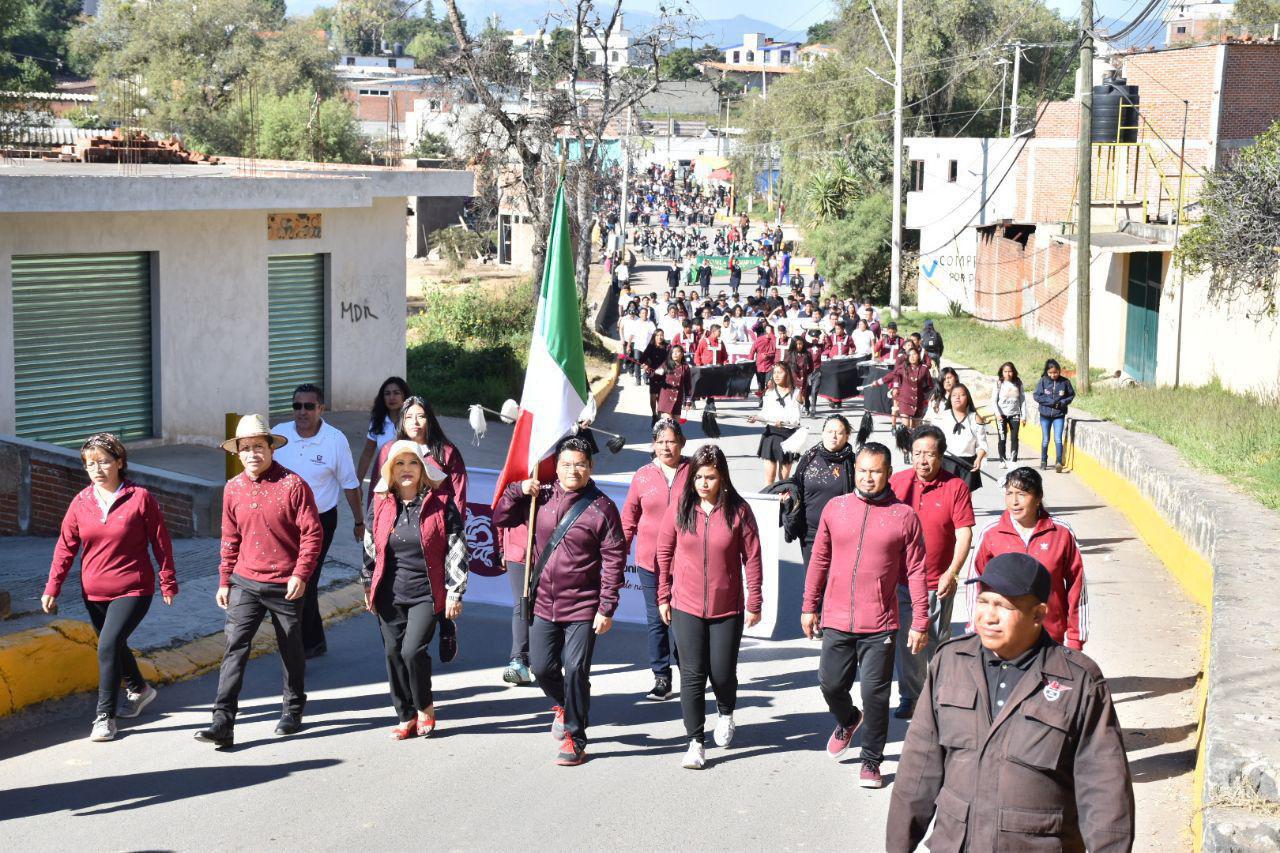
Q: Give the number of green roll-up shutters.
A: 2